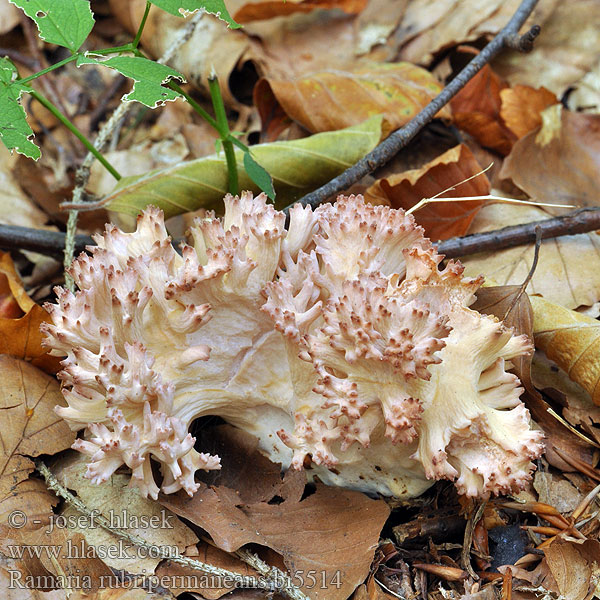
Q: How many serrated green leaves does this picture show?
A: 4